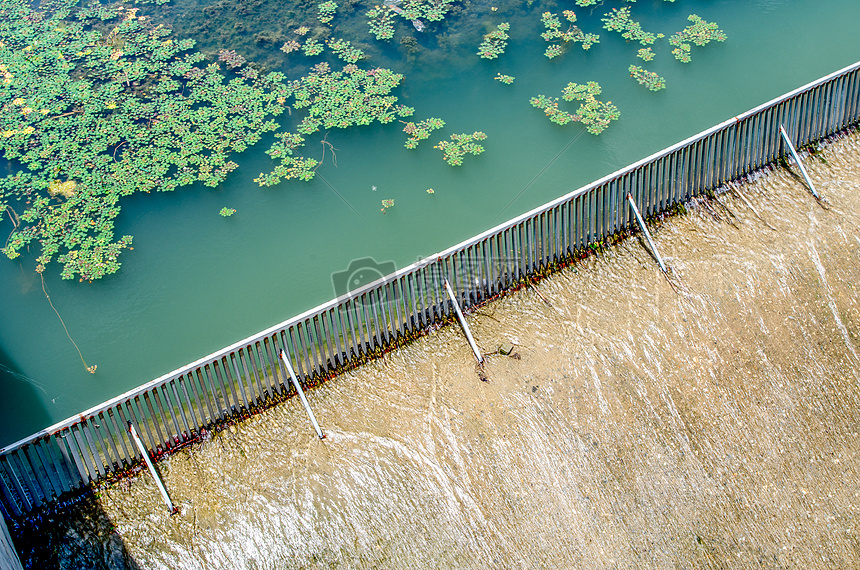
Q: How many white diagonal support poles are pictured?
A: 5